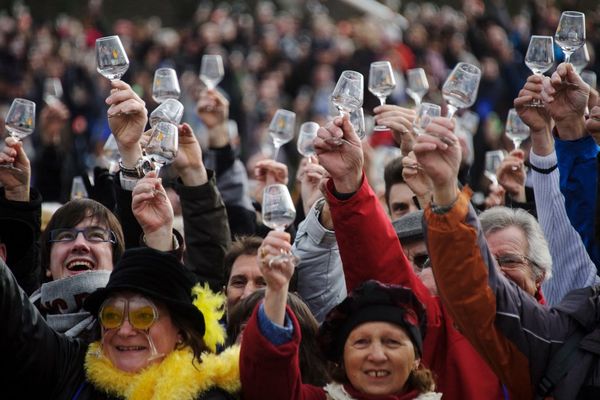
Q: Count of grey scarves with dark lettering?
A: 1